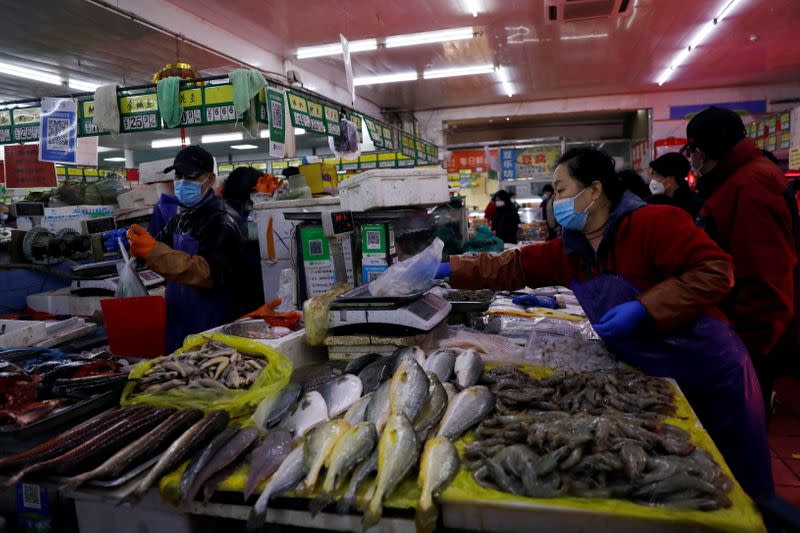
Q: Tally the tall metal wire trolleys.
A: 0